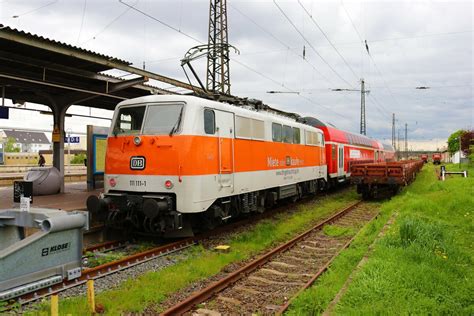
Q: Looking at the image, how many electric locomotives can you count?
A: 1